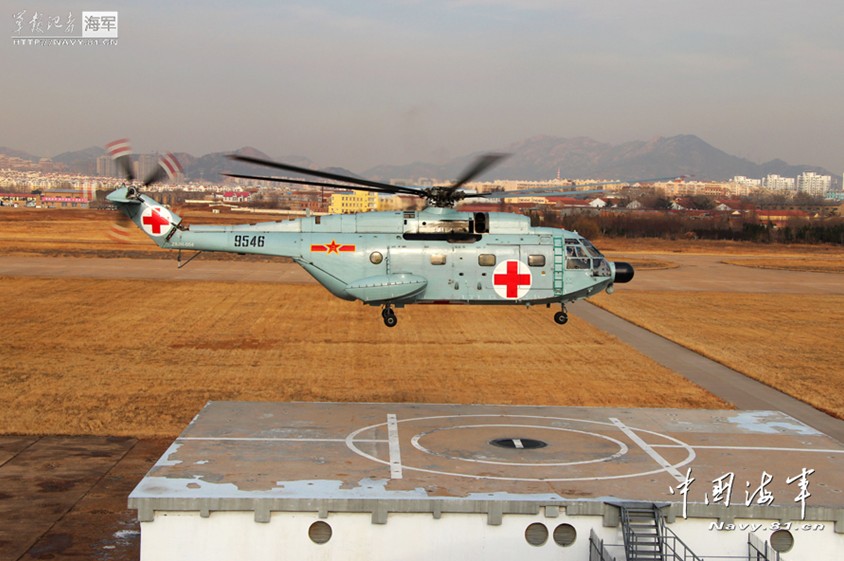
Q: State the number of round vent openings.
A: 4